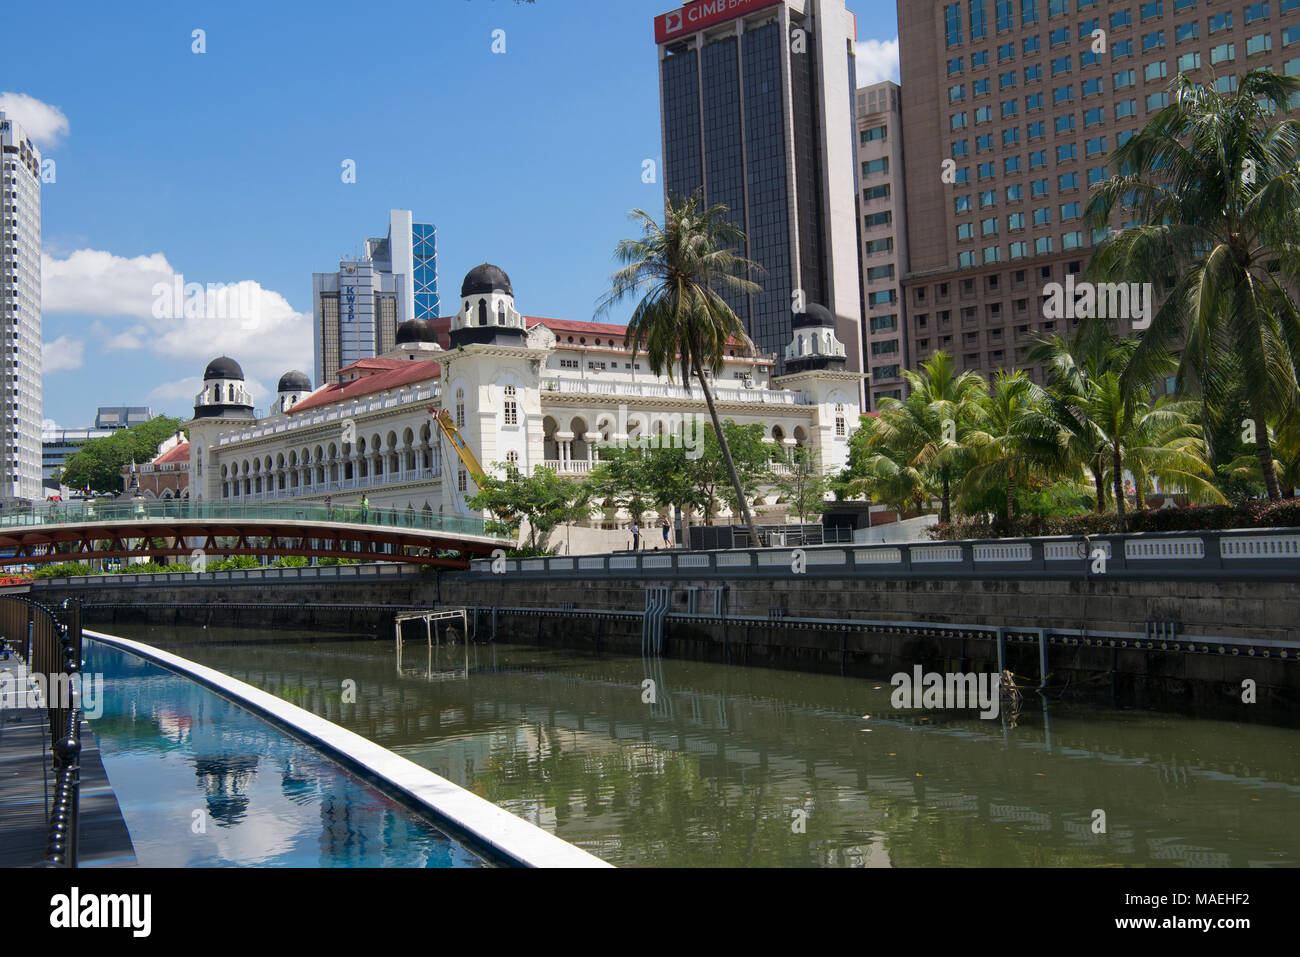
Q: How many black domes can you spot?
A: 5